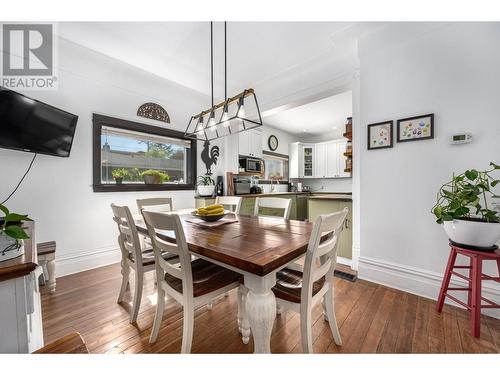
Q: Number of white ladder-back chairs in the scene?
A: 6